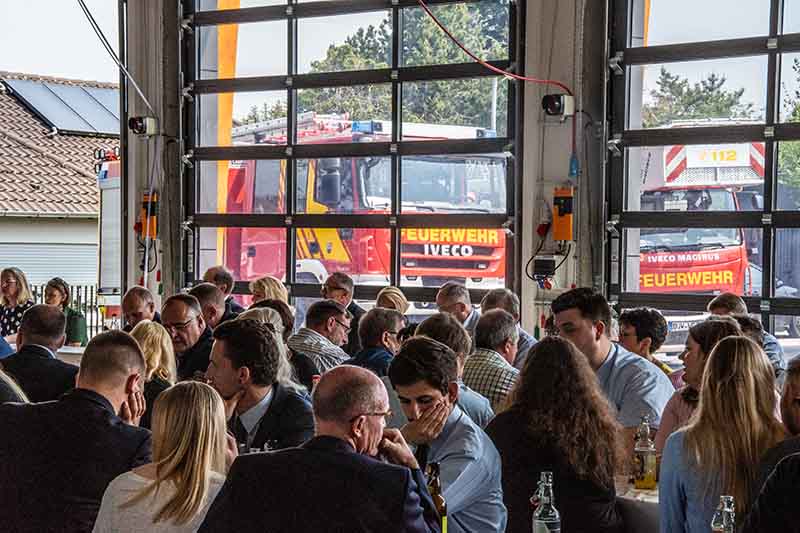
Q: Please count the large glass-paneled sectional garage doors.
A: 2